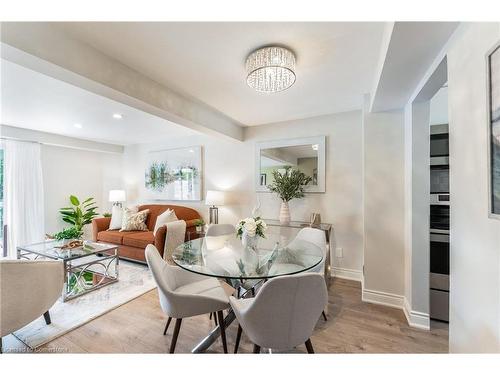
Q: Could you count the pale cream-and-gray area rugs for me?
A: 1